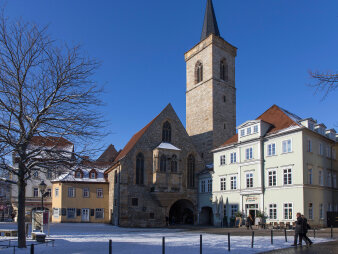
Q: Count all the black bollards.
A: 10